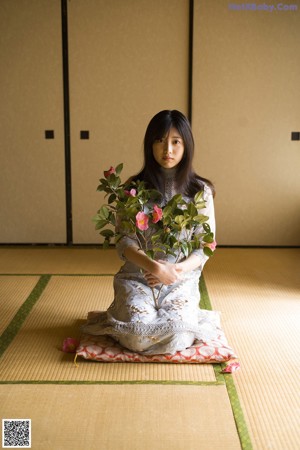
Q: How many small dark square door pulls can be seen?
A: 3